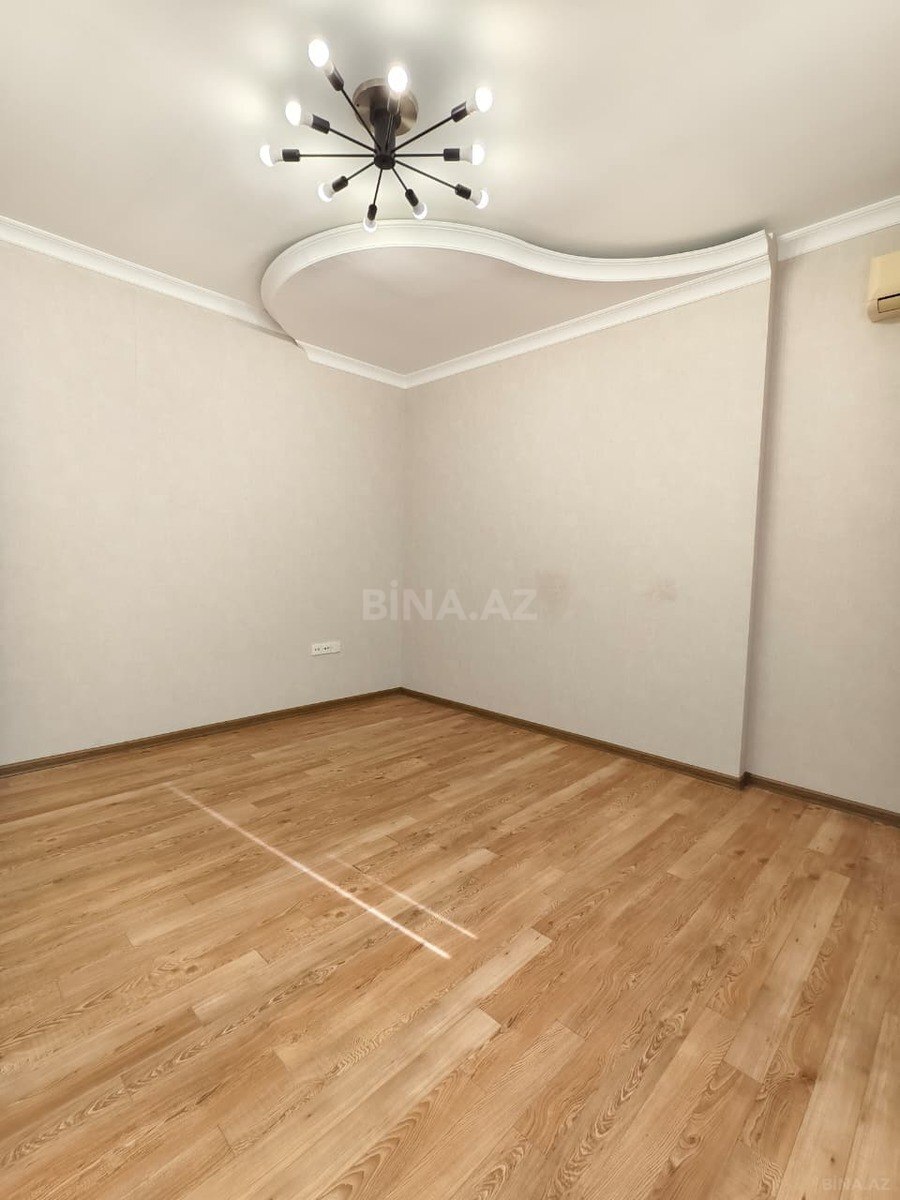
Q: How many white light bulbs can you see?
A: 10